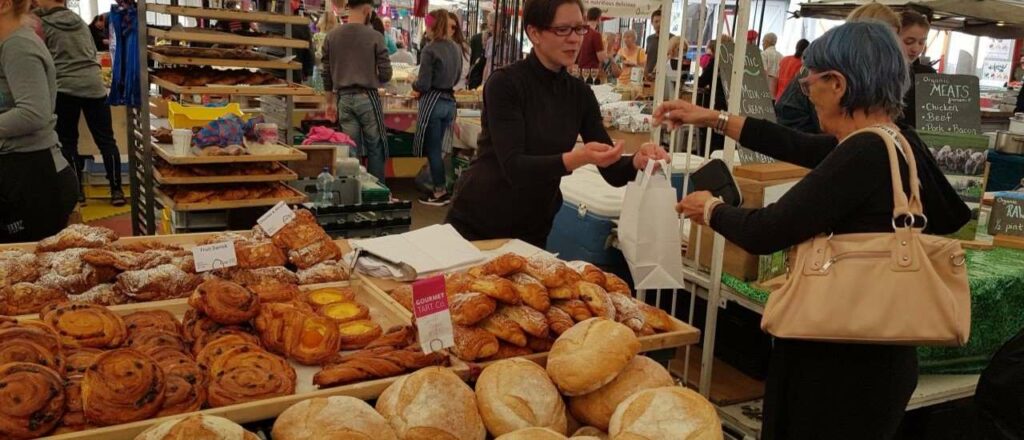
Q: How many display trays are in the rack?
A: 7